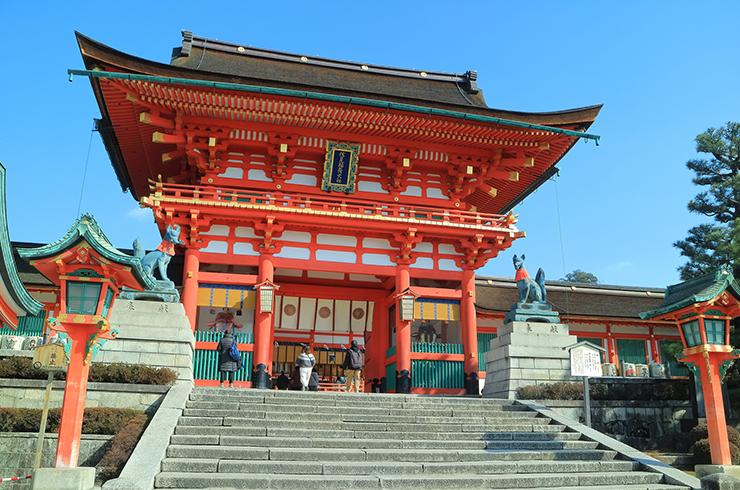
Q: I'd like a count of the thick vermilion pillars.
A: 4